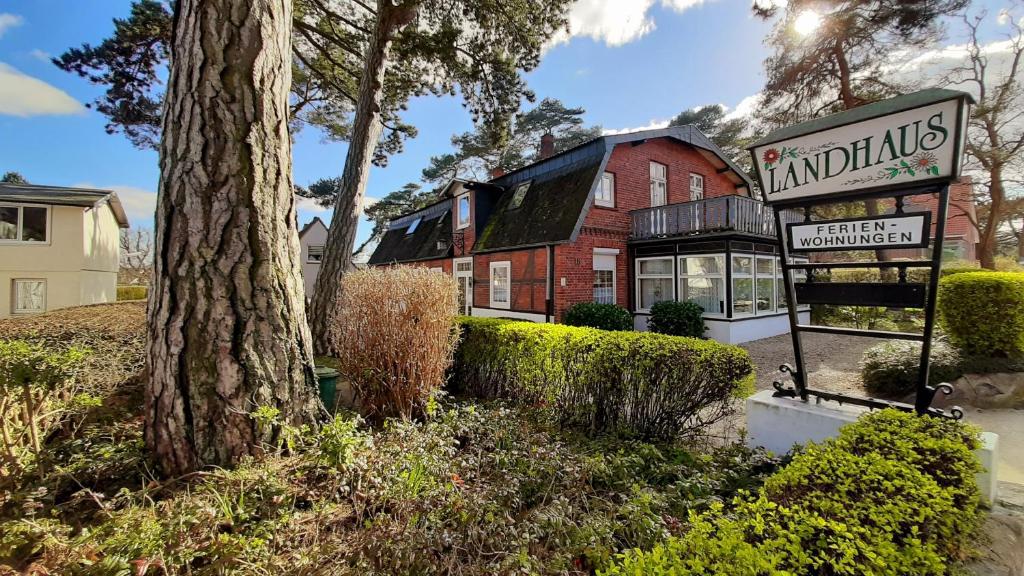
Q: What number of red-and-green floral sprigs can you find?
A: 2